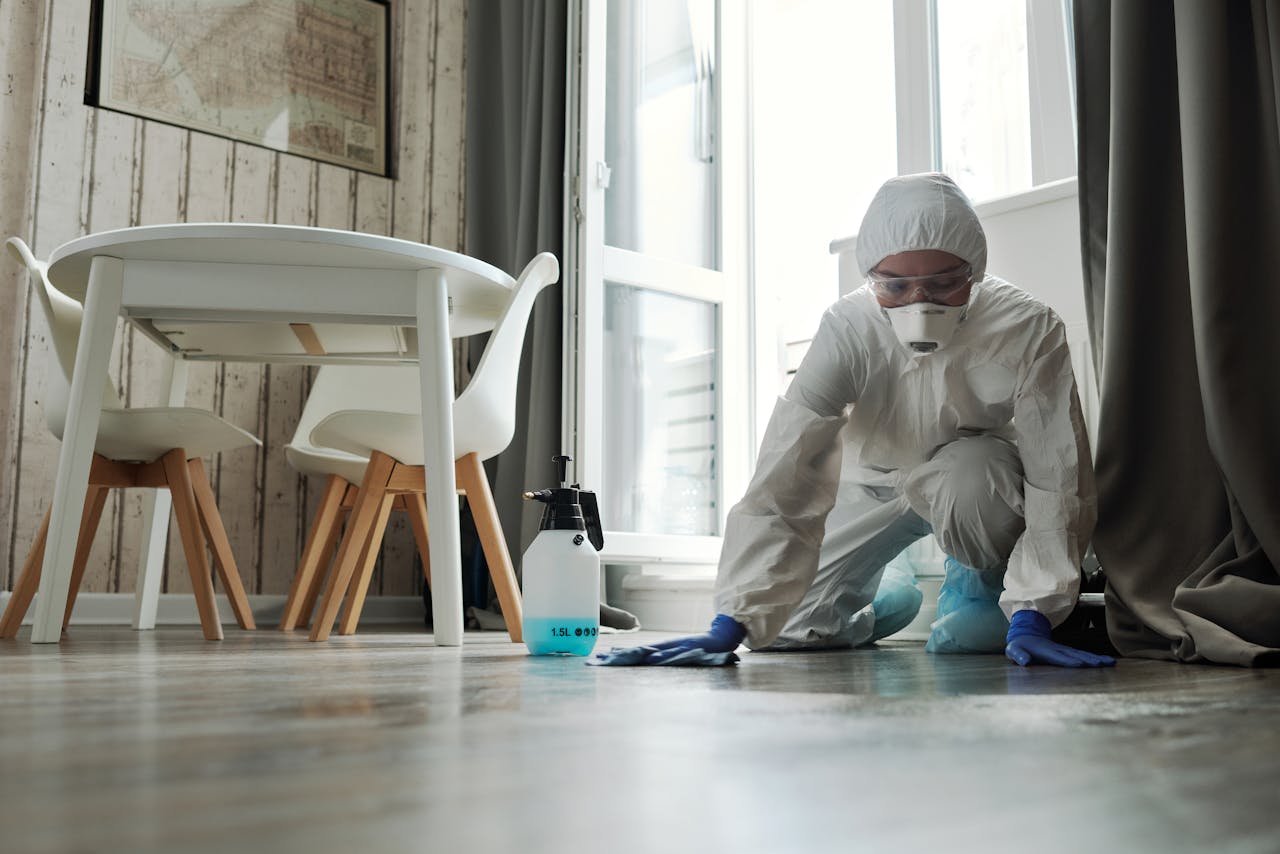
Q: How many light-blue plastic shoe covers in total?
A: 2